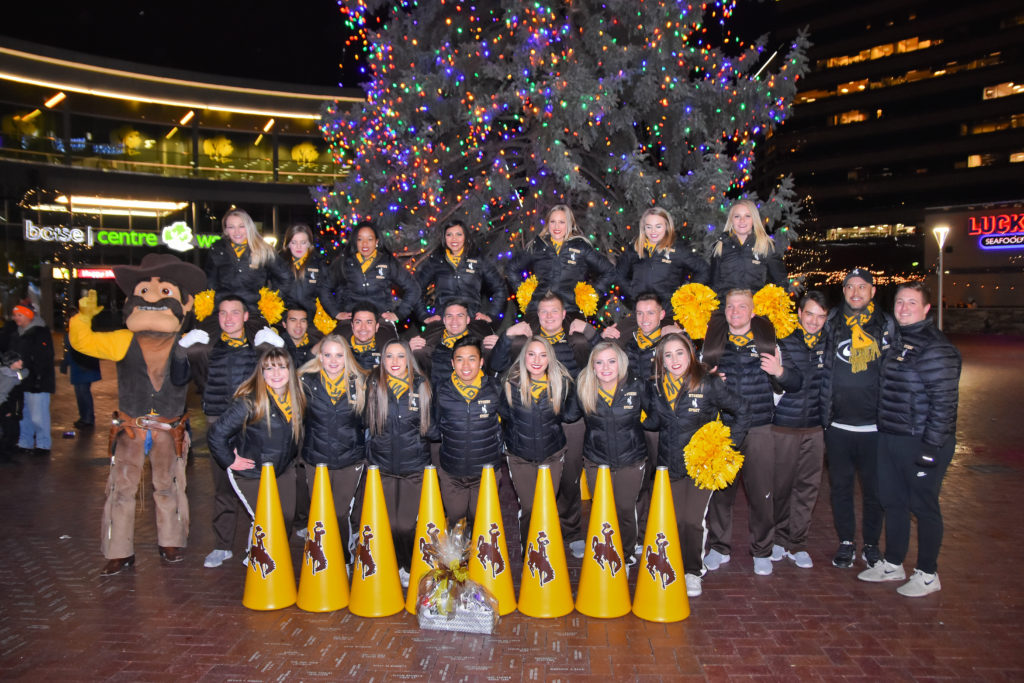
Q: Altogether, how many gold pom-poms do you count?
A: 8